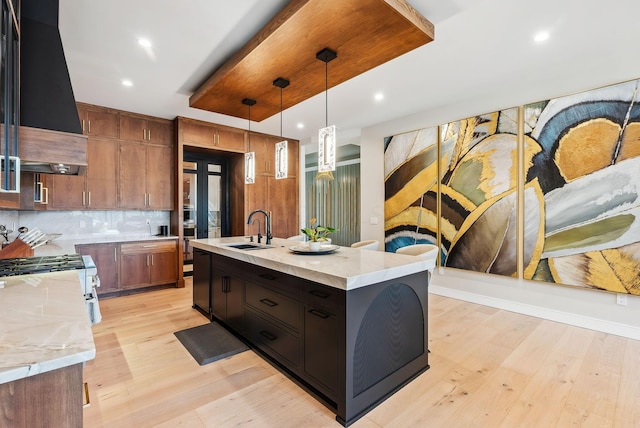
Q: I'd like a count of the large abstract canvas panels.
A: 3